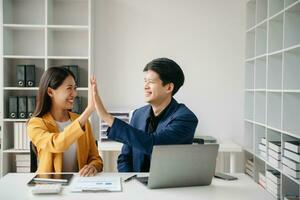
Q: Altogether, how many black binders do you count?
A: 8